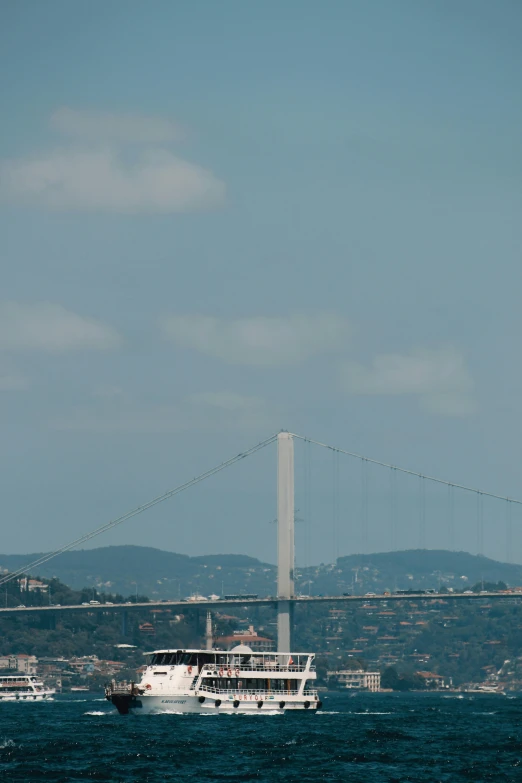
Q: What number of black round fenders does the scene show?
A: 7